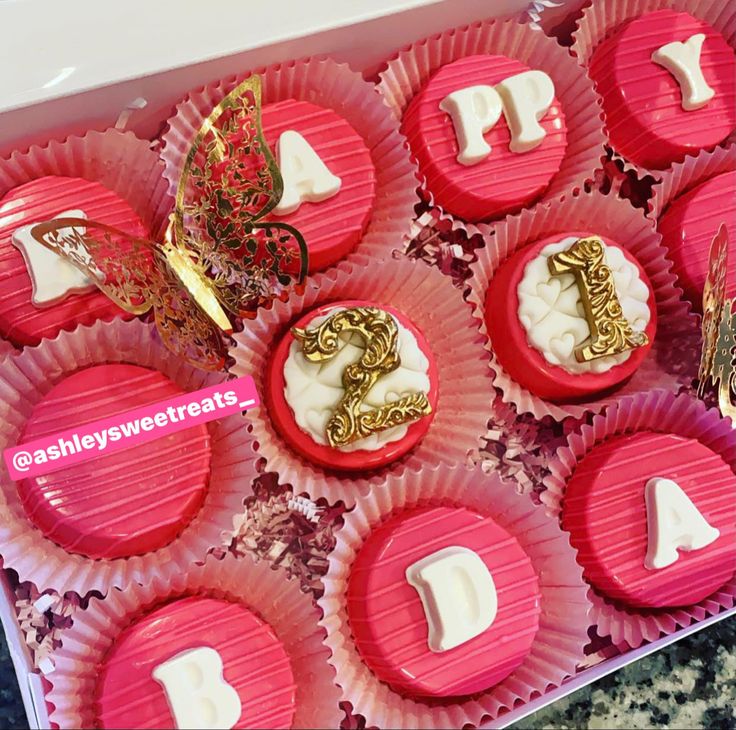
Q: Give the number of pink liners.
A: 11